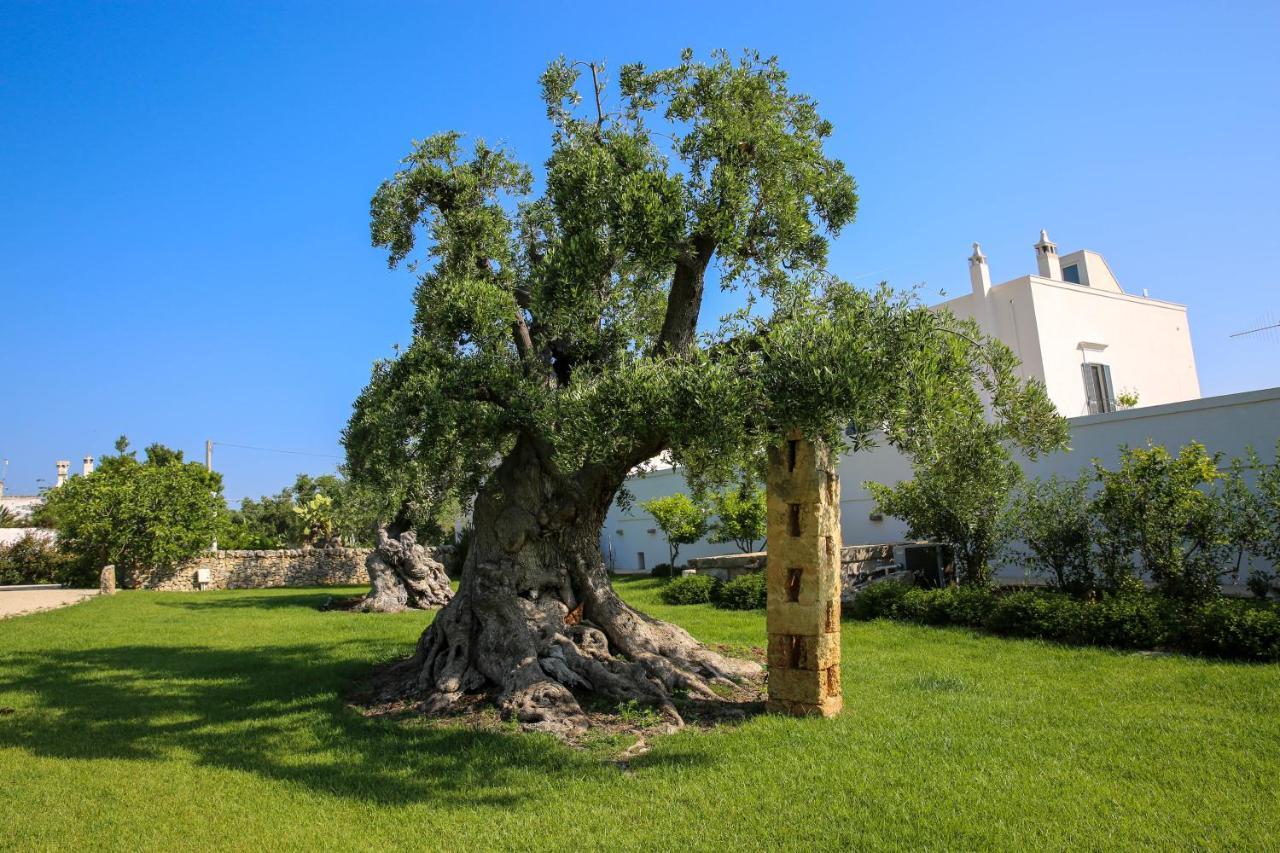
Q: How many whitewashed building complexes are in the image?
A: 2